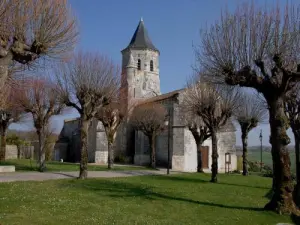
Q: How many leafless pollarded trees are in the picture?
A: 11